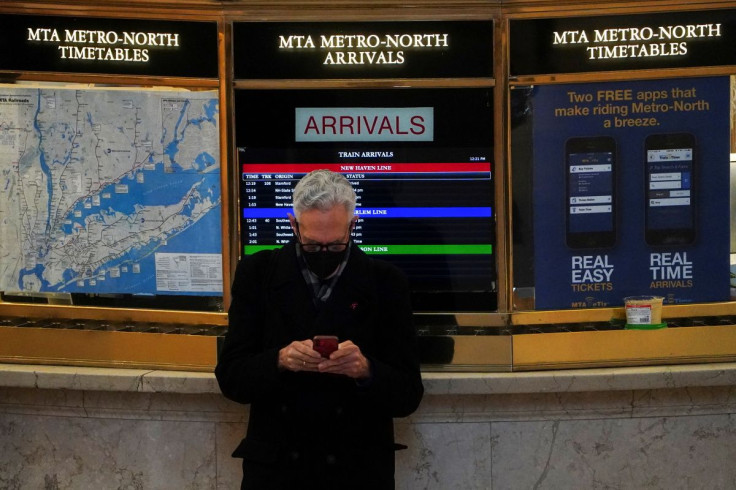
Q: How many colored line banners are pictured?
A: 3